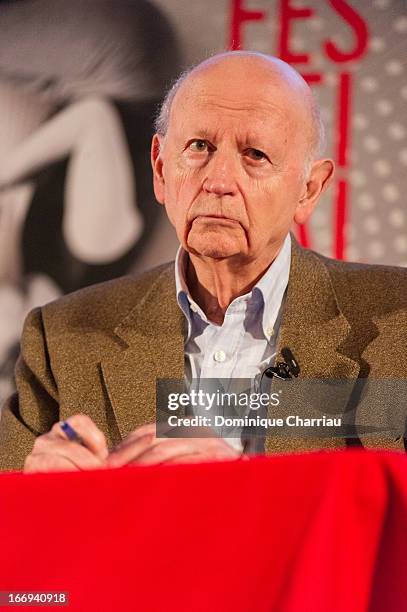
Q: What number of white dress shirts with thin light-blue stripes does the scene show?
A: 1